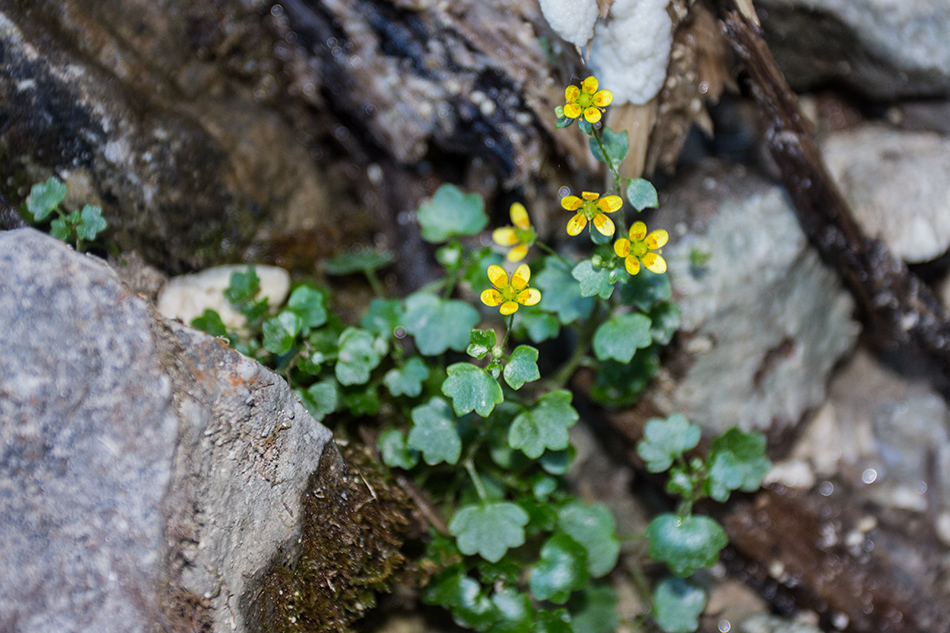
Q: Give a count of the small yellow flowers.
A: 5